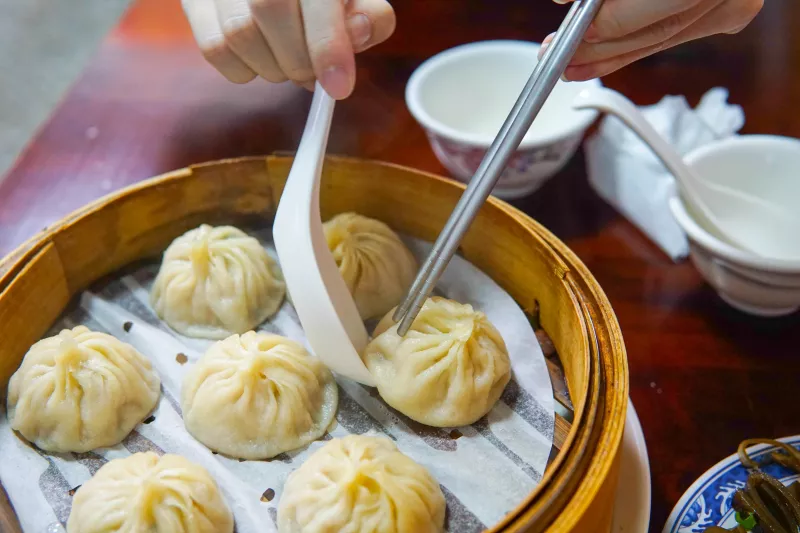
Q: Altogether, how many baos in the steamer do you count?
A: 7